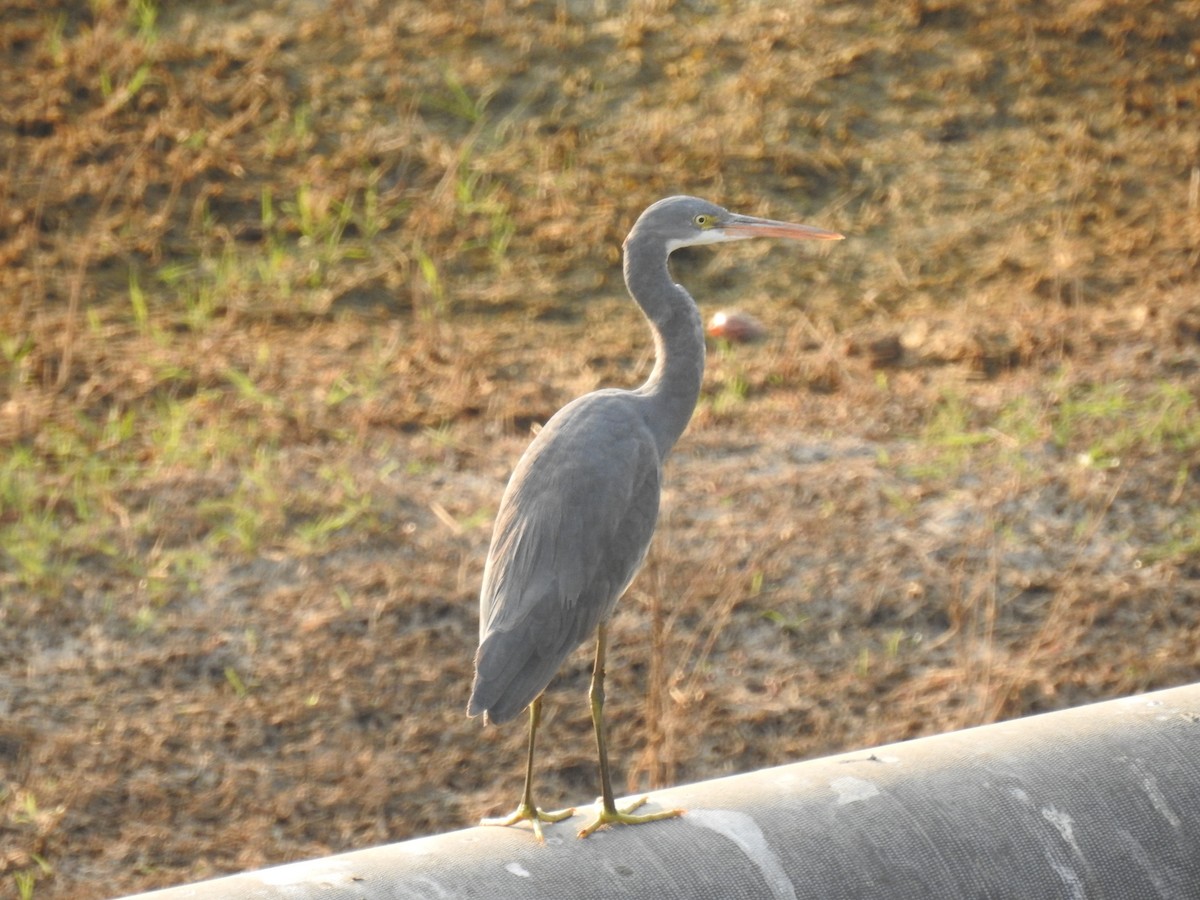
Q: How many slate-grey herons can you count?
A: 1